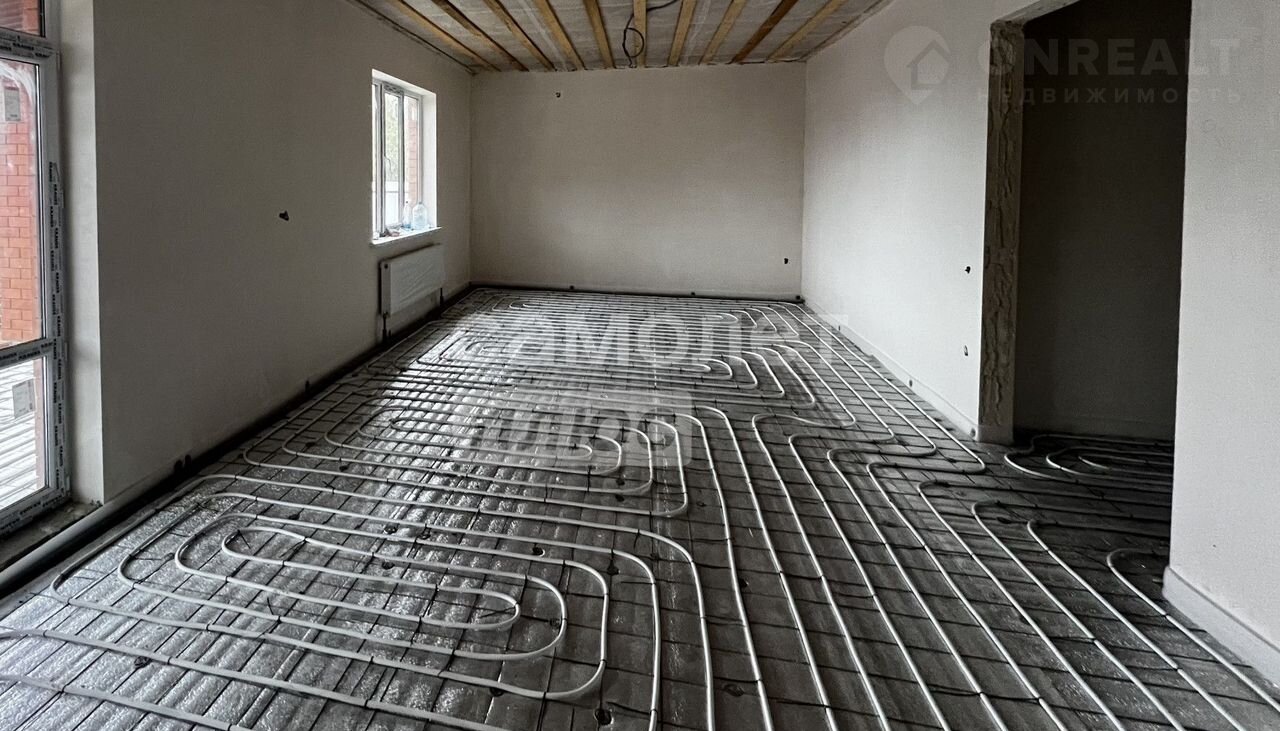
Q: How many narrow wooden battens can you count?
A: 10